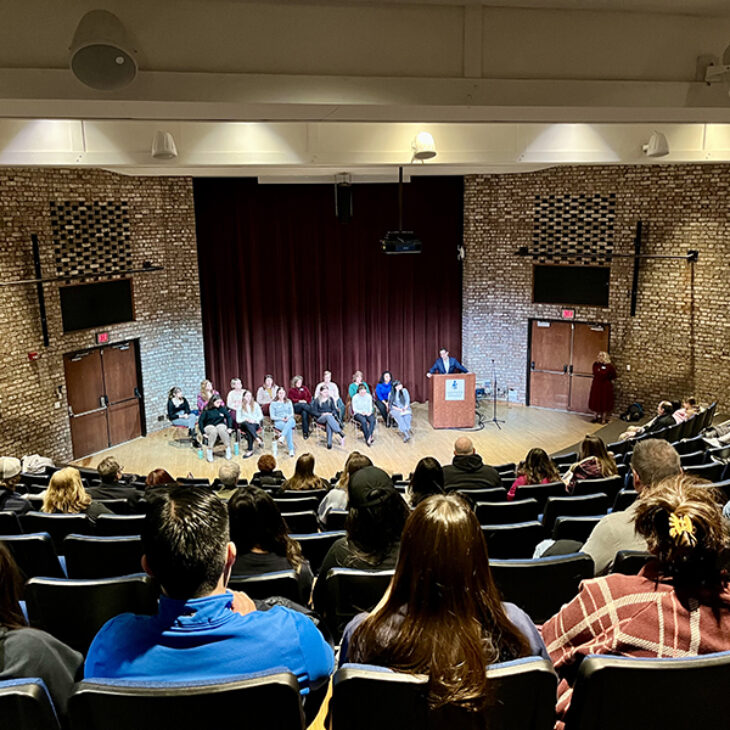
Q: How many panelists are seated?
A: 14